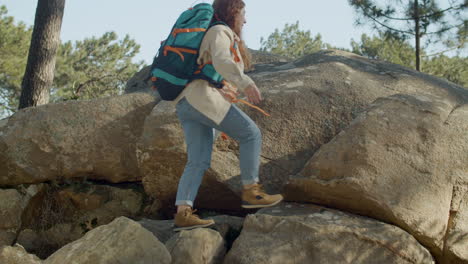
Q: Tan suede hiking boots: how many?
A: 2